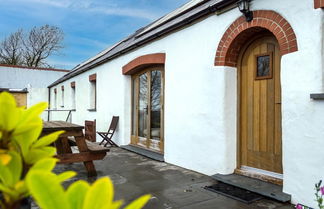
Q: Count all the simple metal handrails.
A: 1